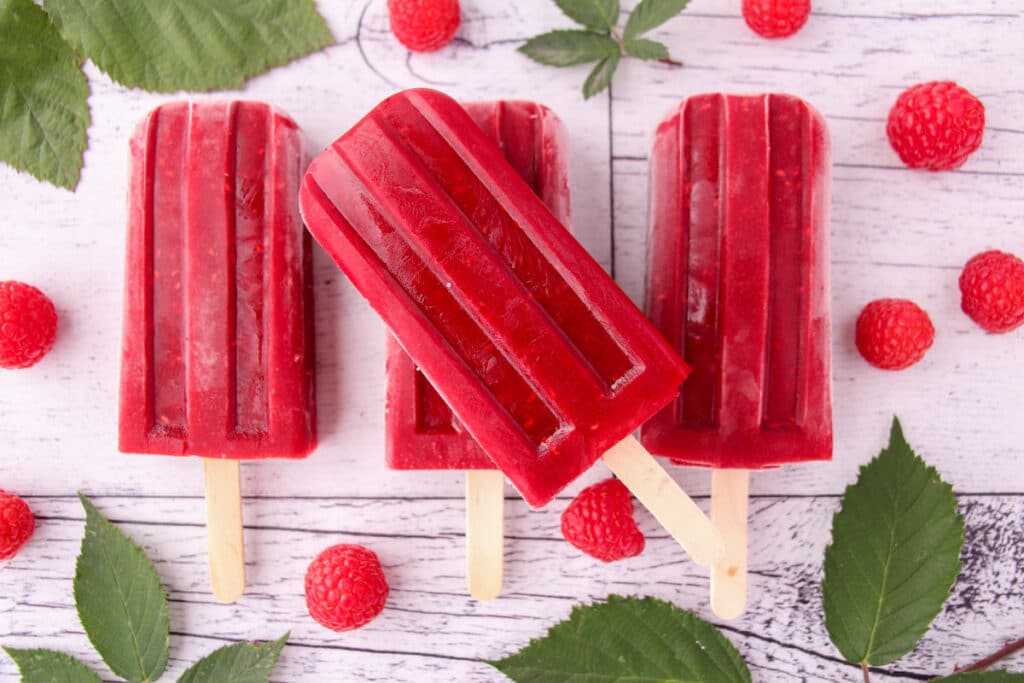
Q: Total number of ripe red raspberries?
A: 9